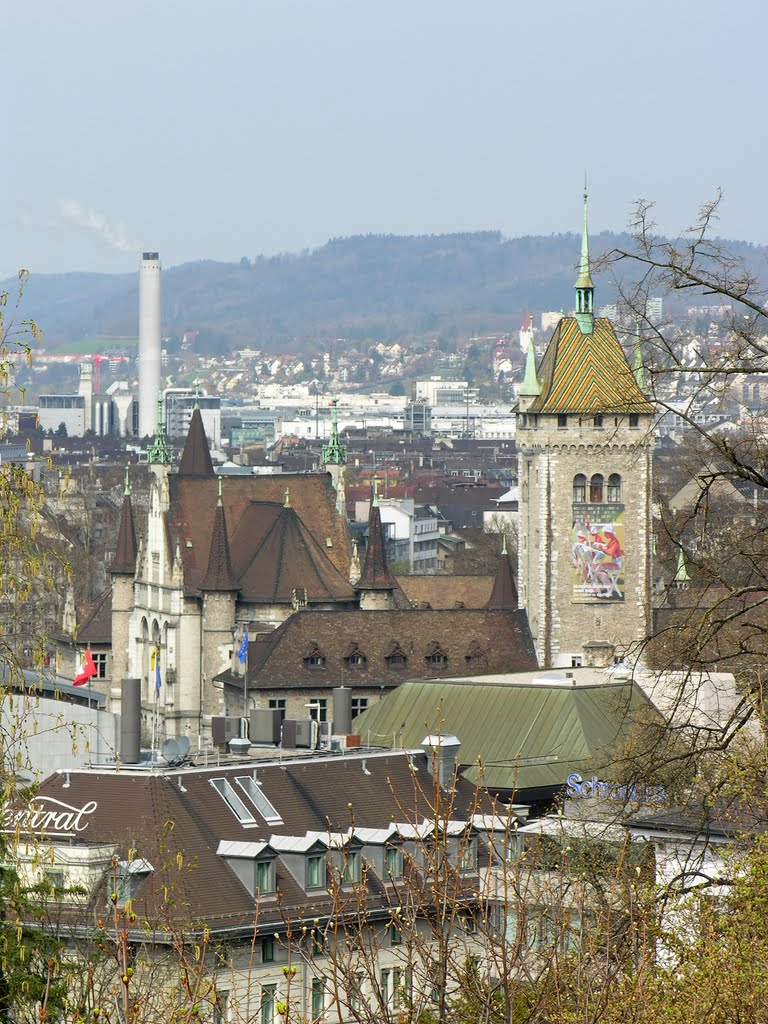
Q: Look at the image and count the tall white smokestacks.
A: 1